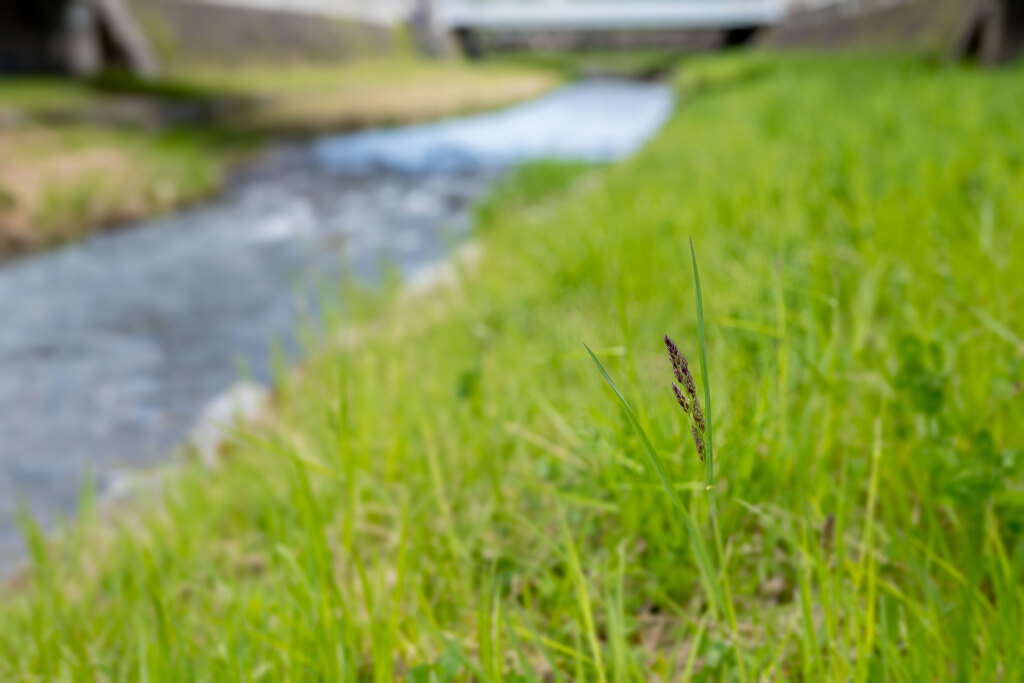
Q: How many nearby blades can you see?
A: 2